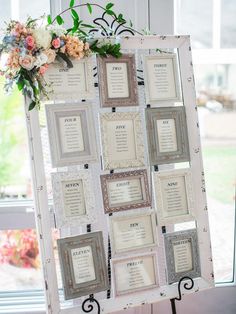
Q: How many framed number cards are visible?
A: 13